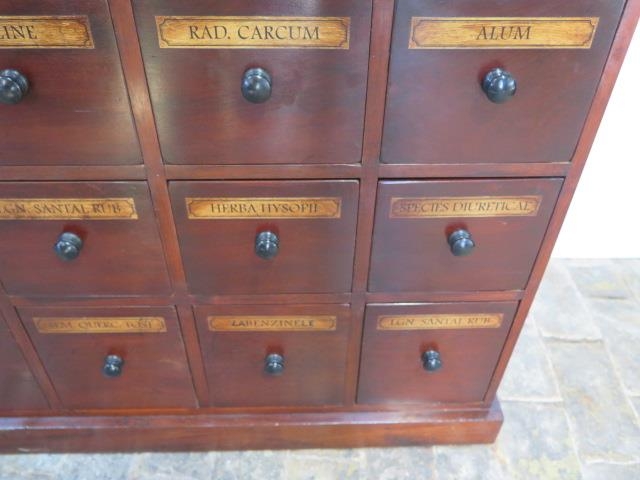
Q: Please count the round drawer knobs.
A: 9